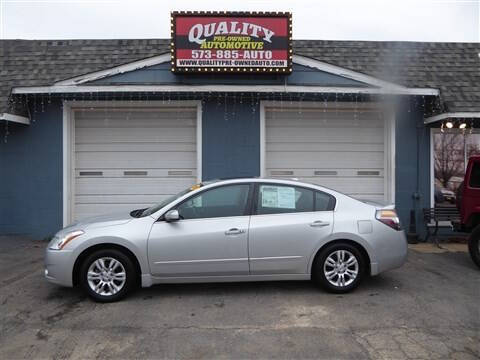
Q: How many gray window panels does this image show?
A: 6